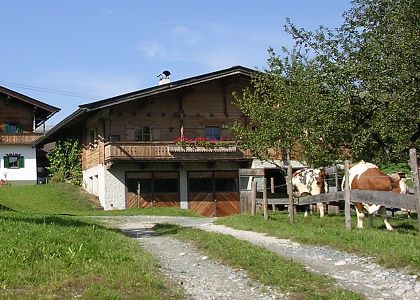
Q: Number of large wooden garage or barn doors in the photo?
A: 2